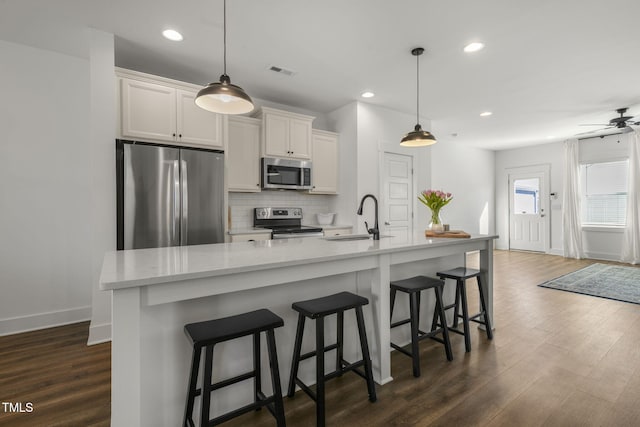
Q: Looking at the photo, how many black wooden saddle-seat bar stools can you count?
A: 4